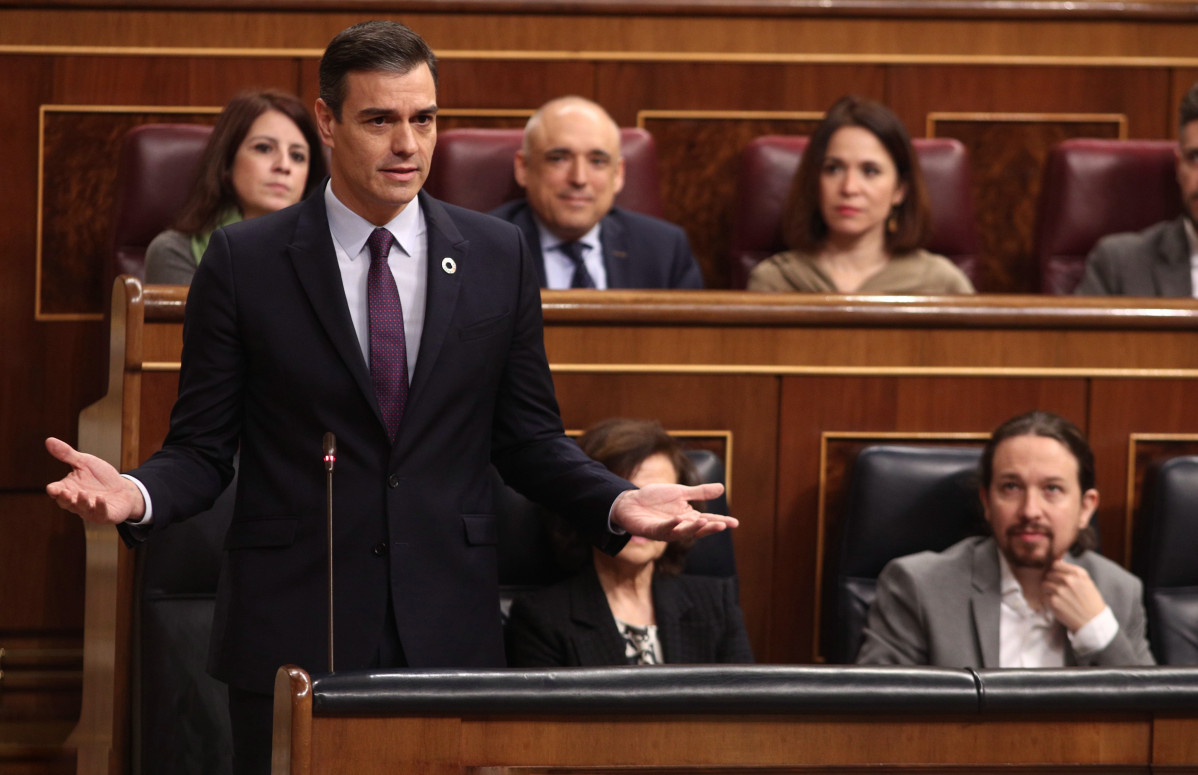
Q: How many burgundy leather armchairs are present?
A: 4